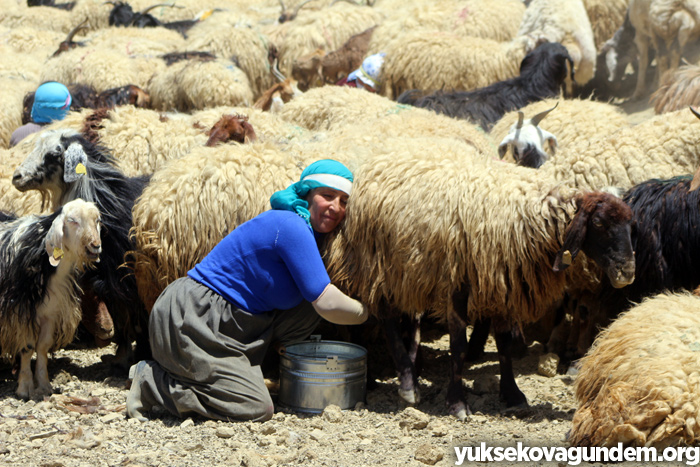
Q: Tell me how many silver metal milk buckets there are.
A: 1